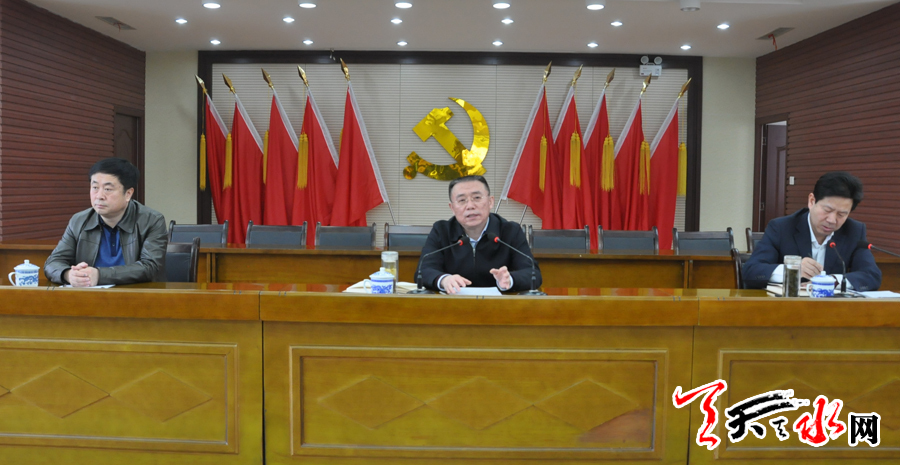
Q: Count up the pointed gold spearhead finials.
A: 10